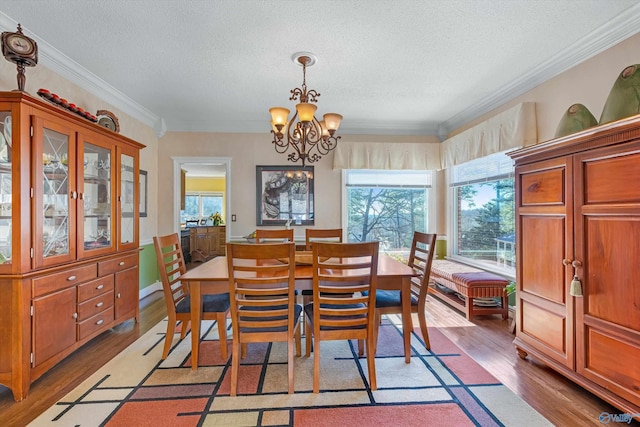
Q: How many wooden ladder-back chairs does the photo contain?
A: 6